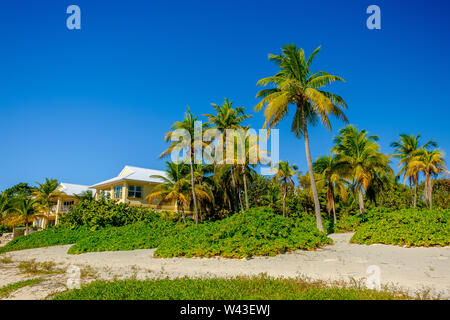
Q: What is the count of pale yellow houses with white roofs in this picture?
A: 2